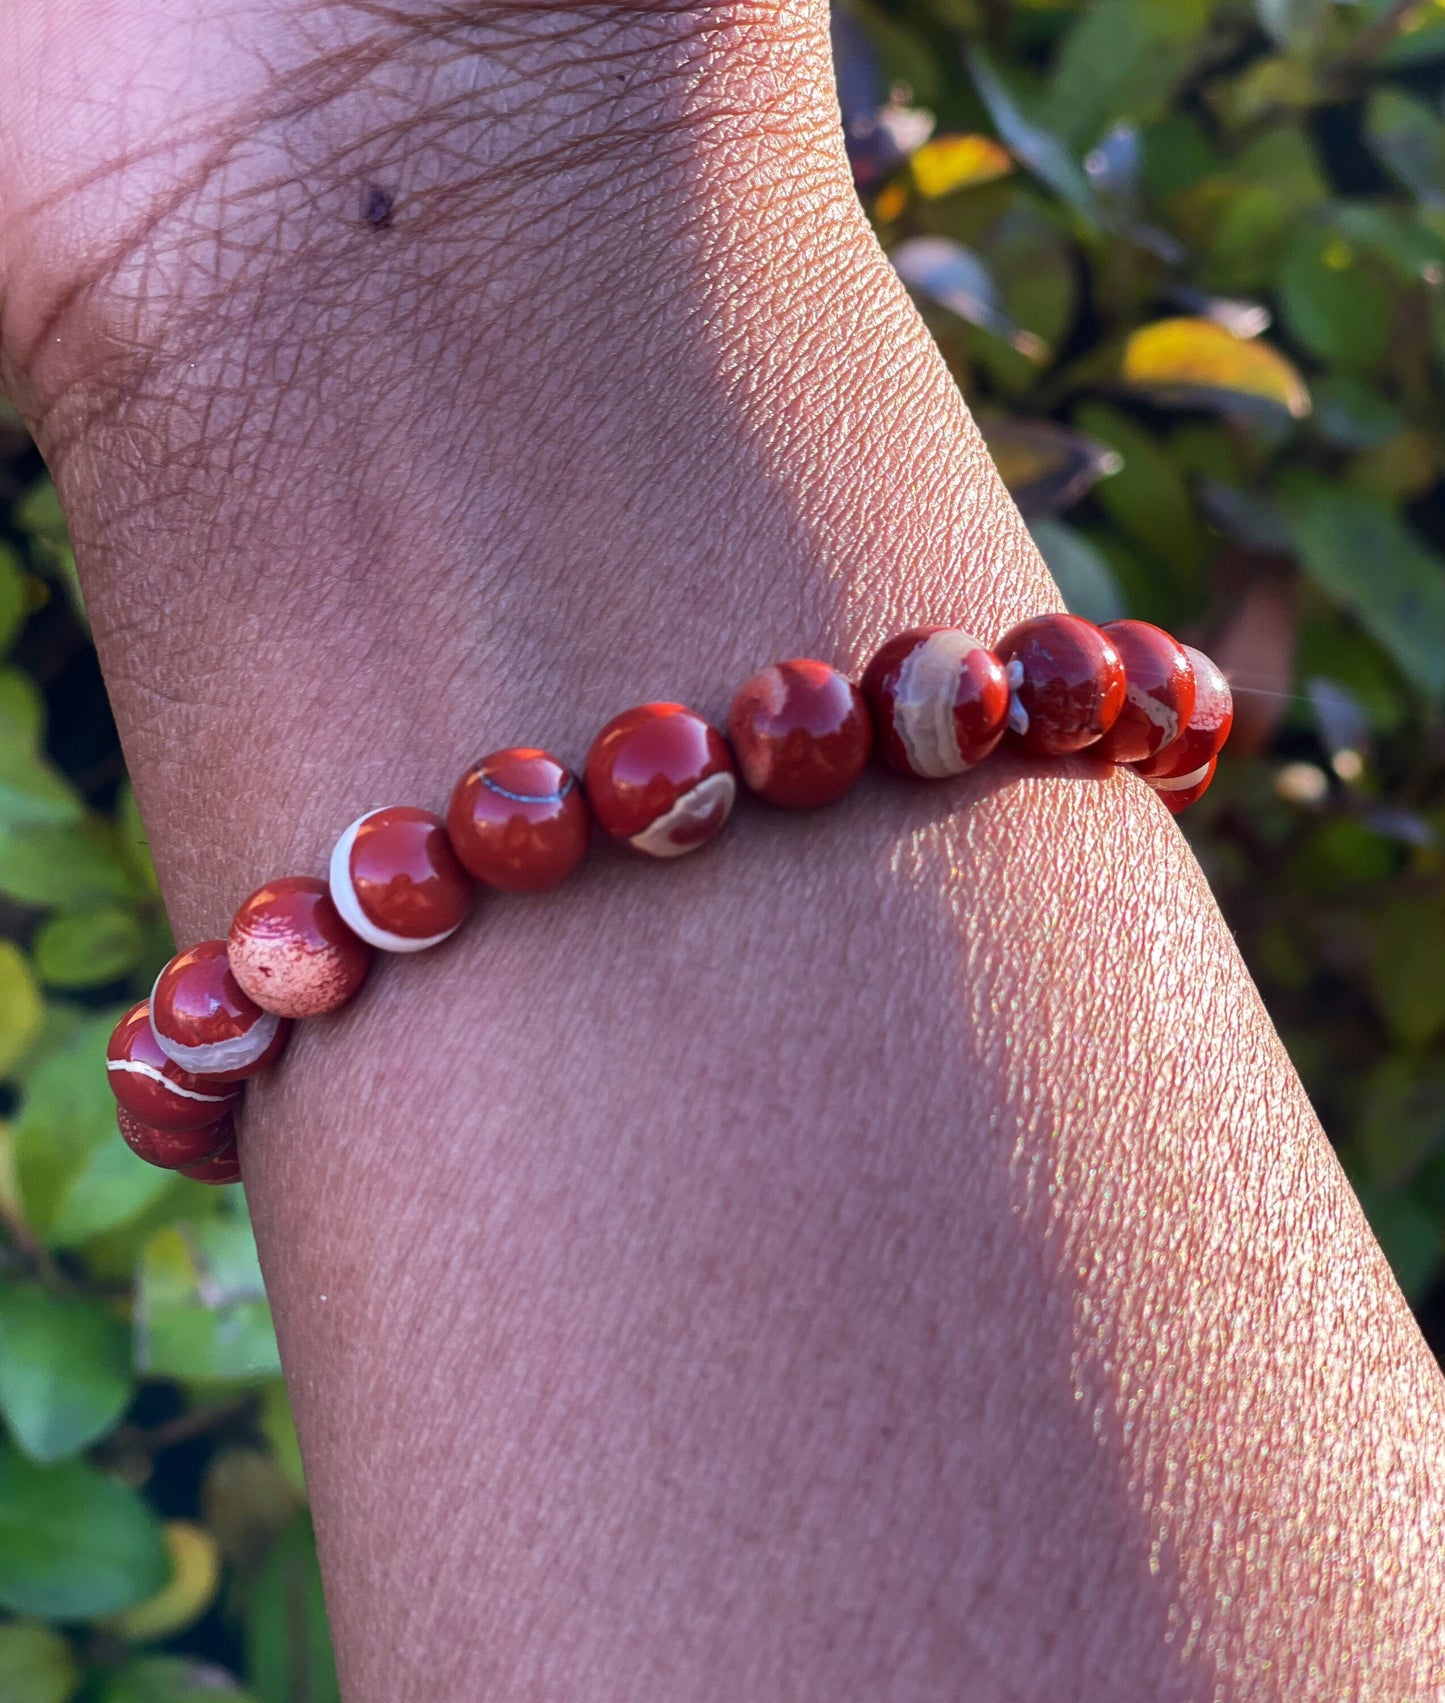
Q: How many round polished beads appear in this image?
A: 14